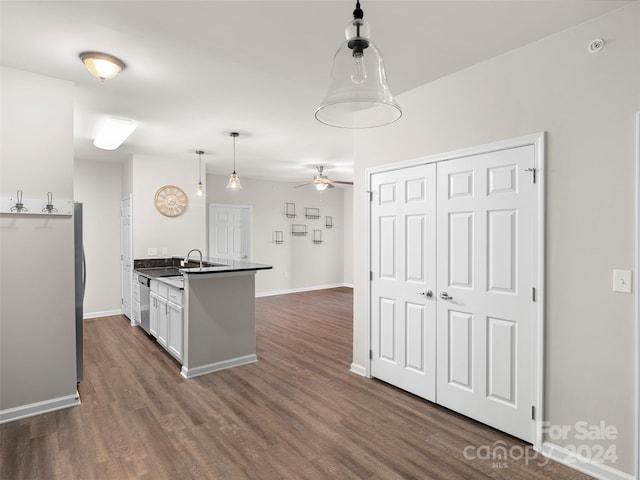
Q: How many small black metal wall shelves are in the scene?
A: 6